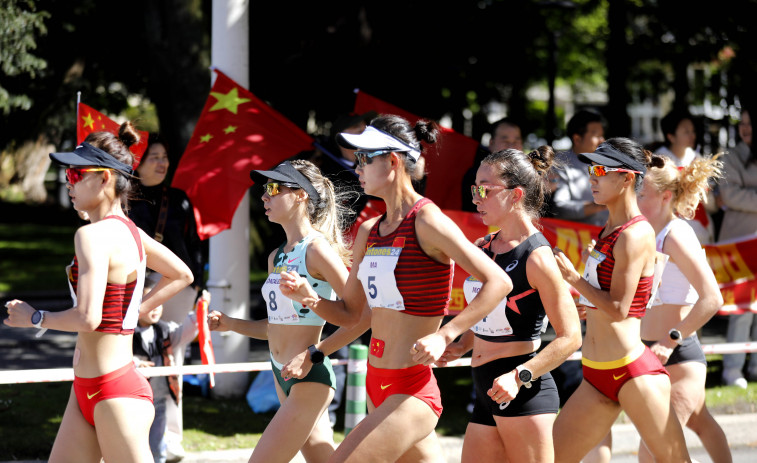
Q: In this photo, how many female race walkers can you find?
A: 6